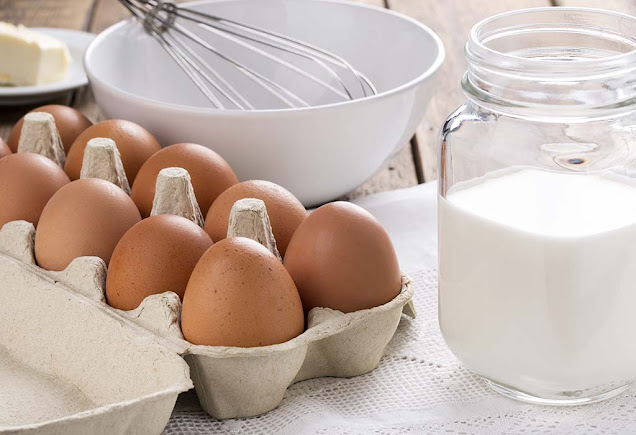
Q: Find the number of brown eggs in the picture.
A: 10